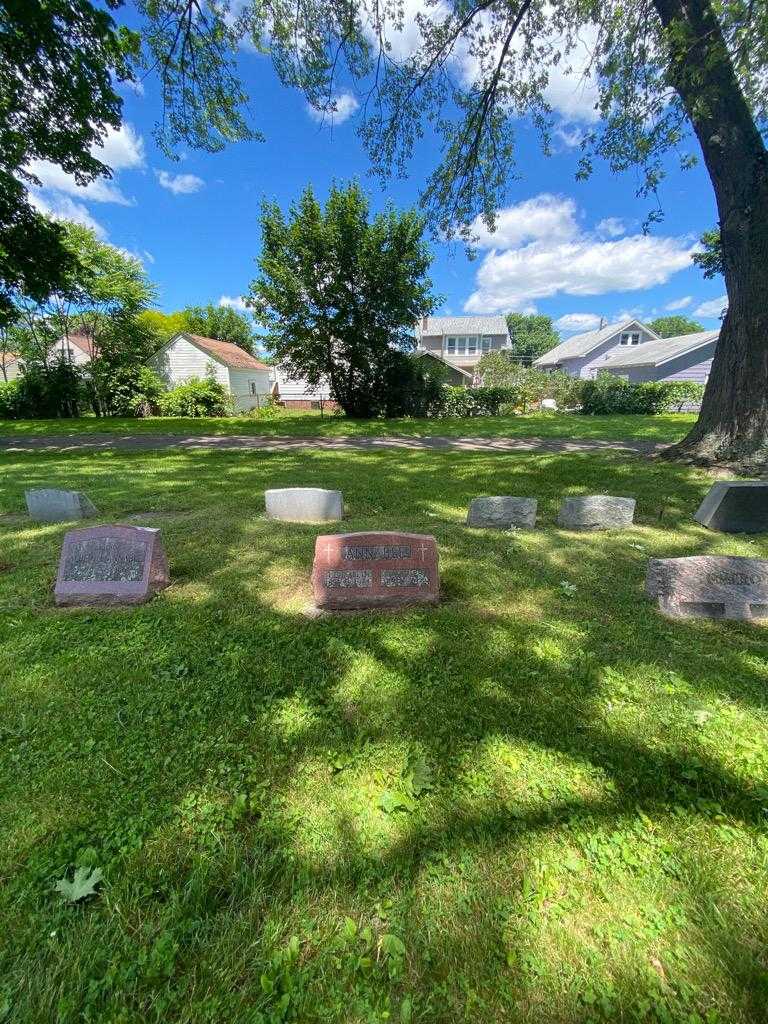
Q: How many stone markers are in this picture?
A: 8